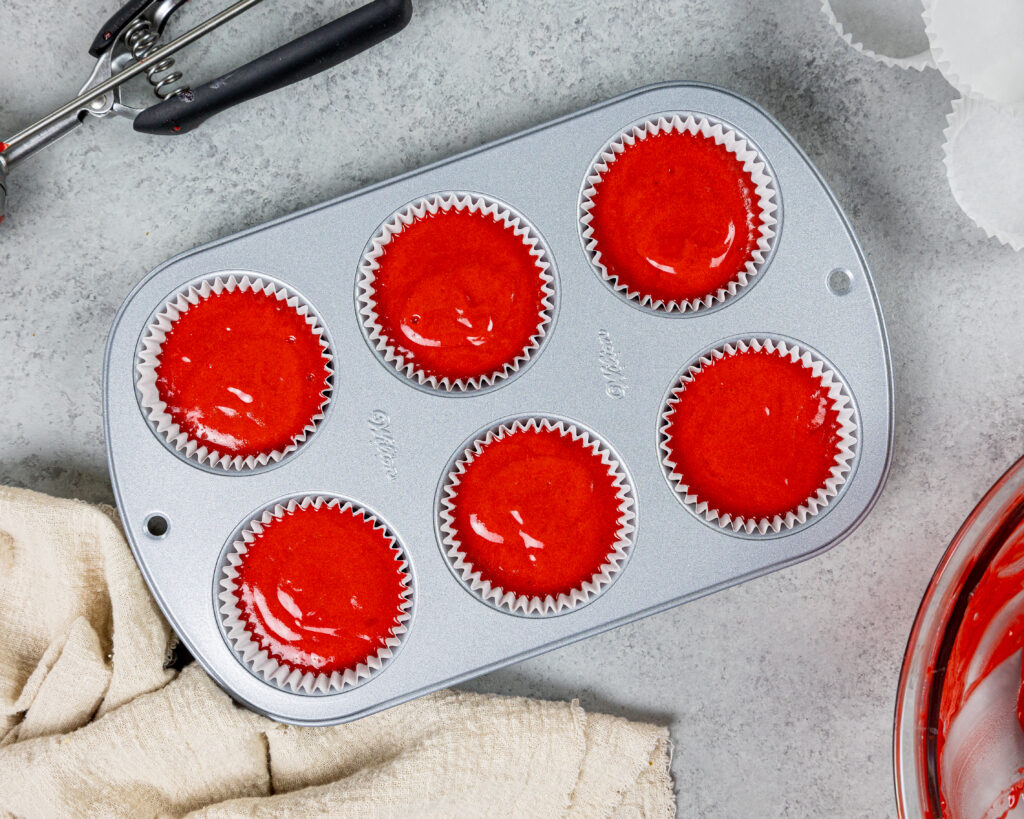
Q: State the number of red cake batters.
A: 6